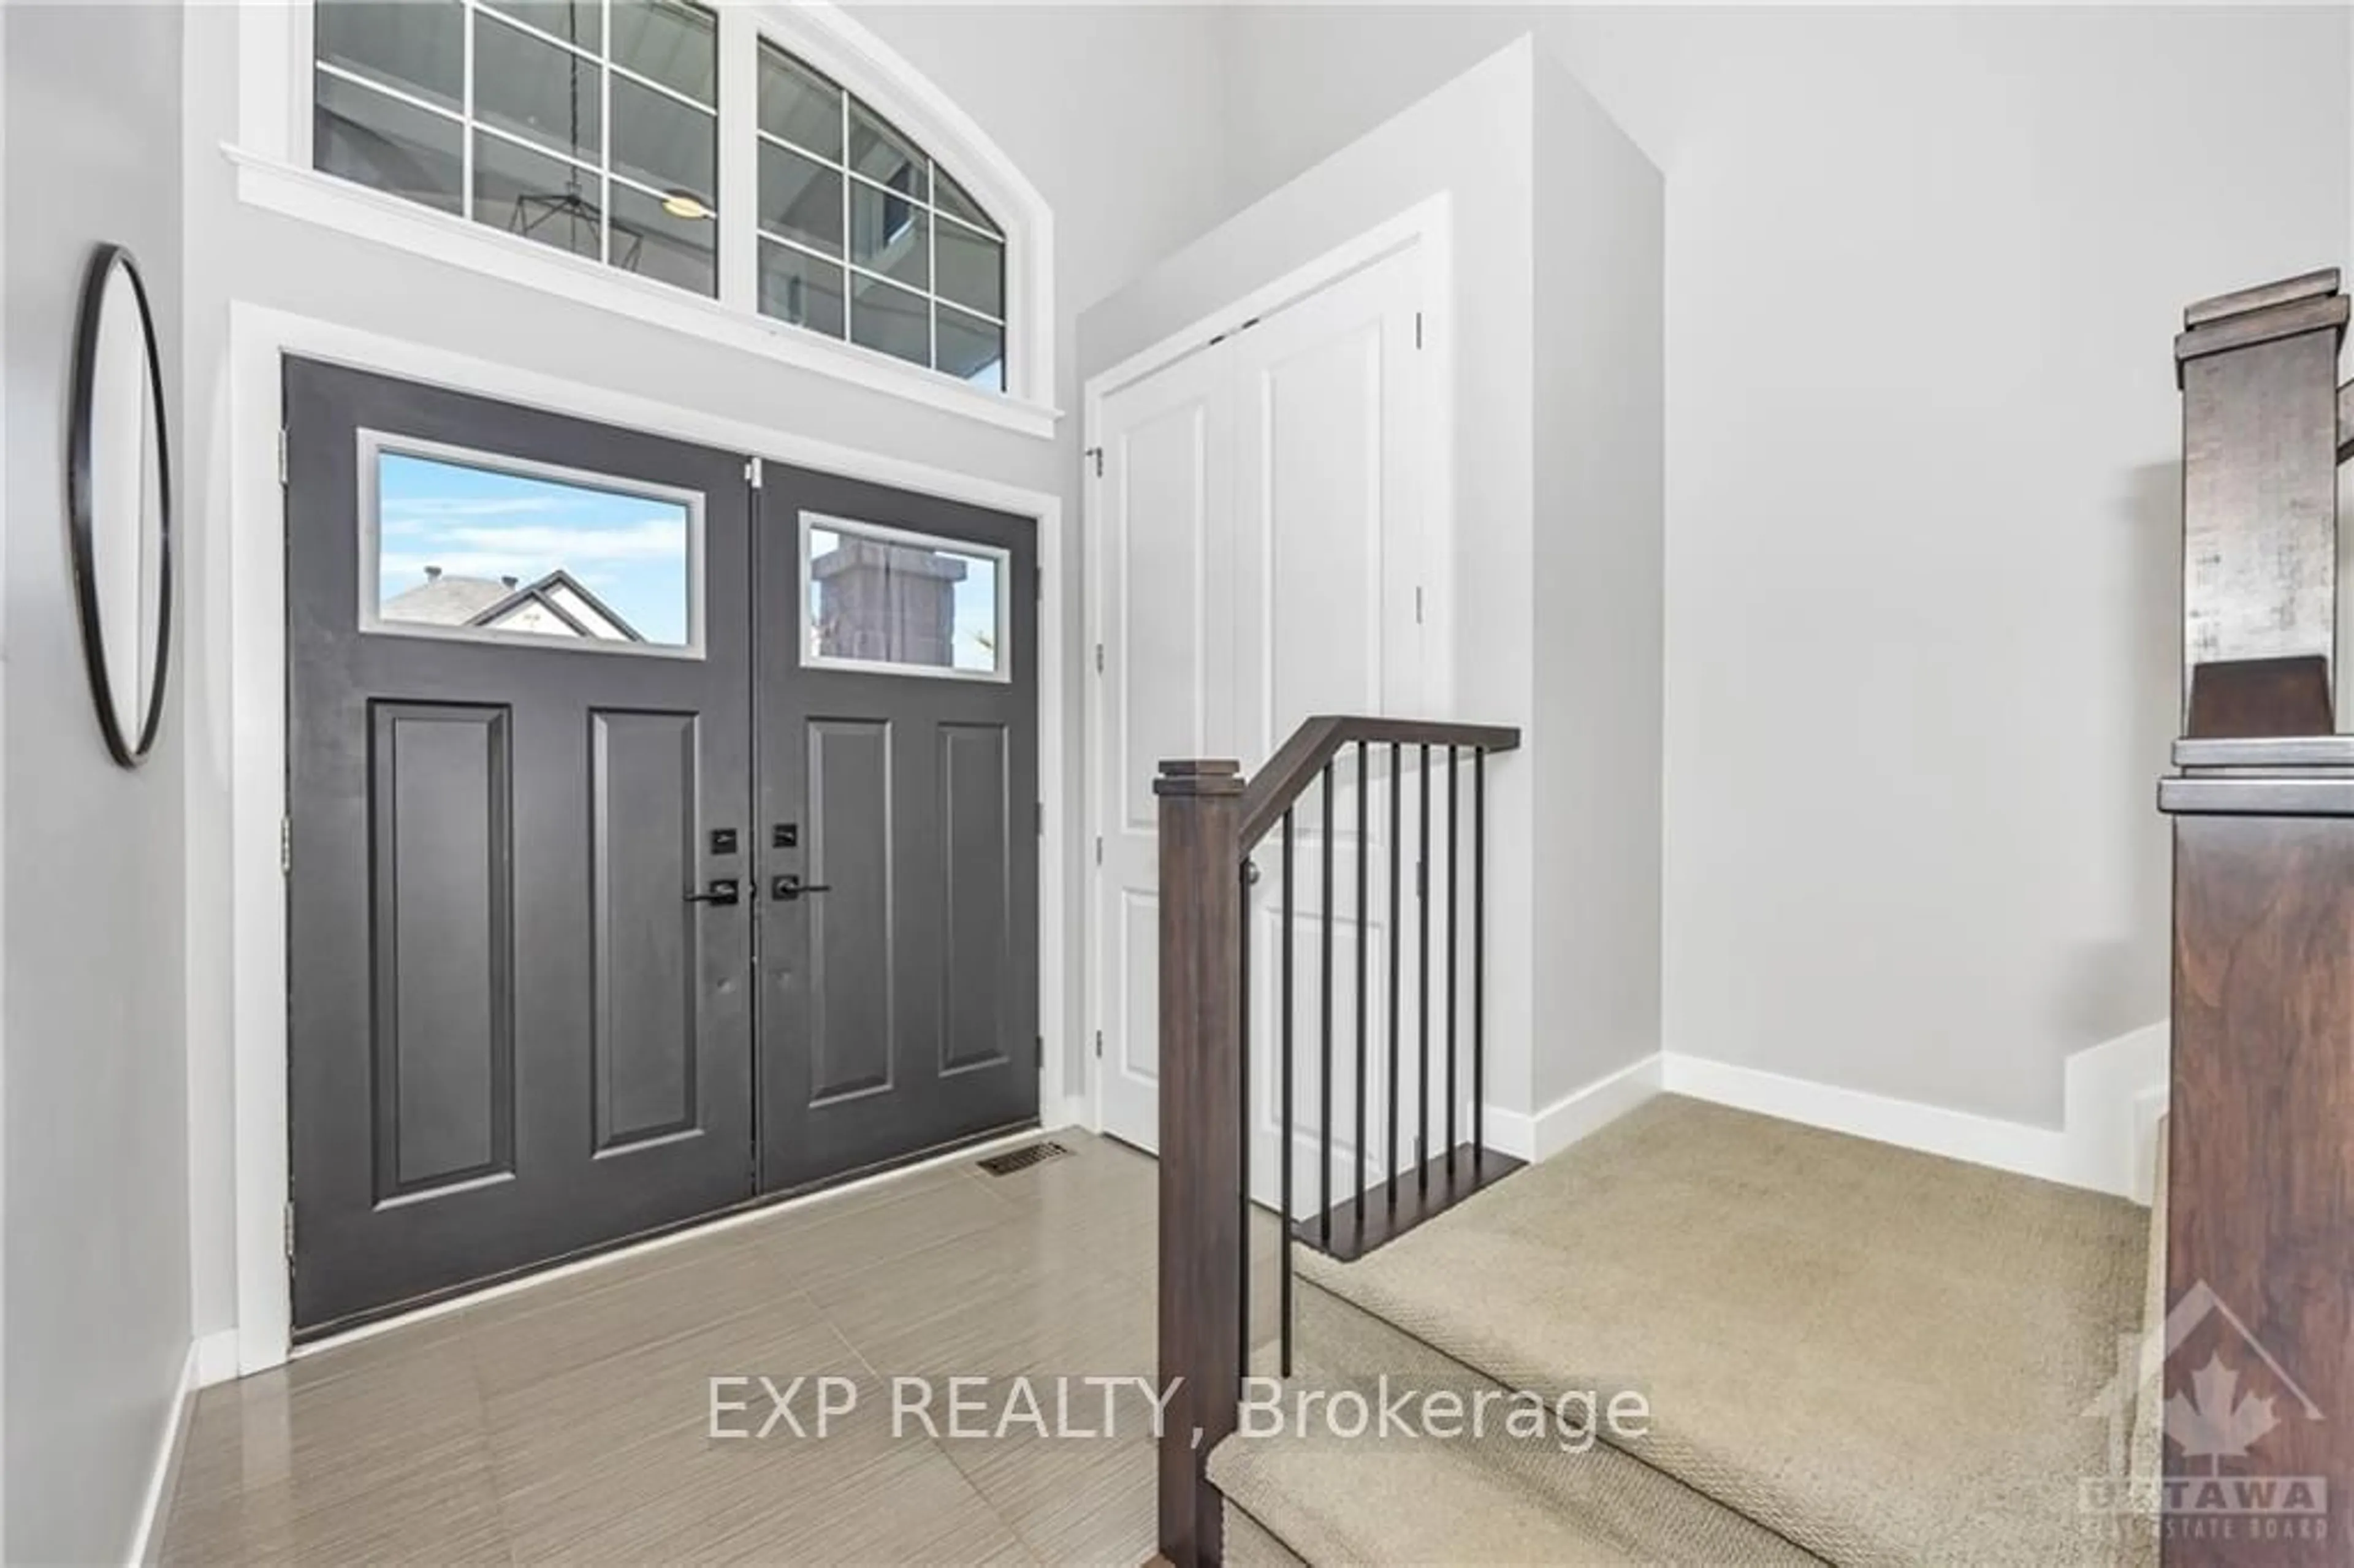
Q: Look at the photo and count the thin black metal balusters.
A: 8